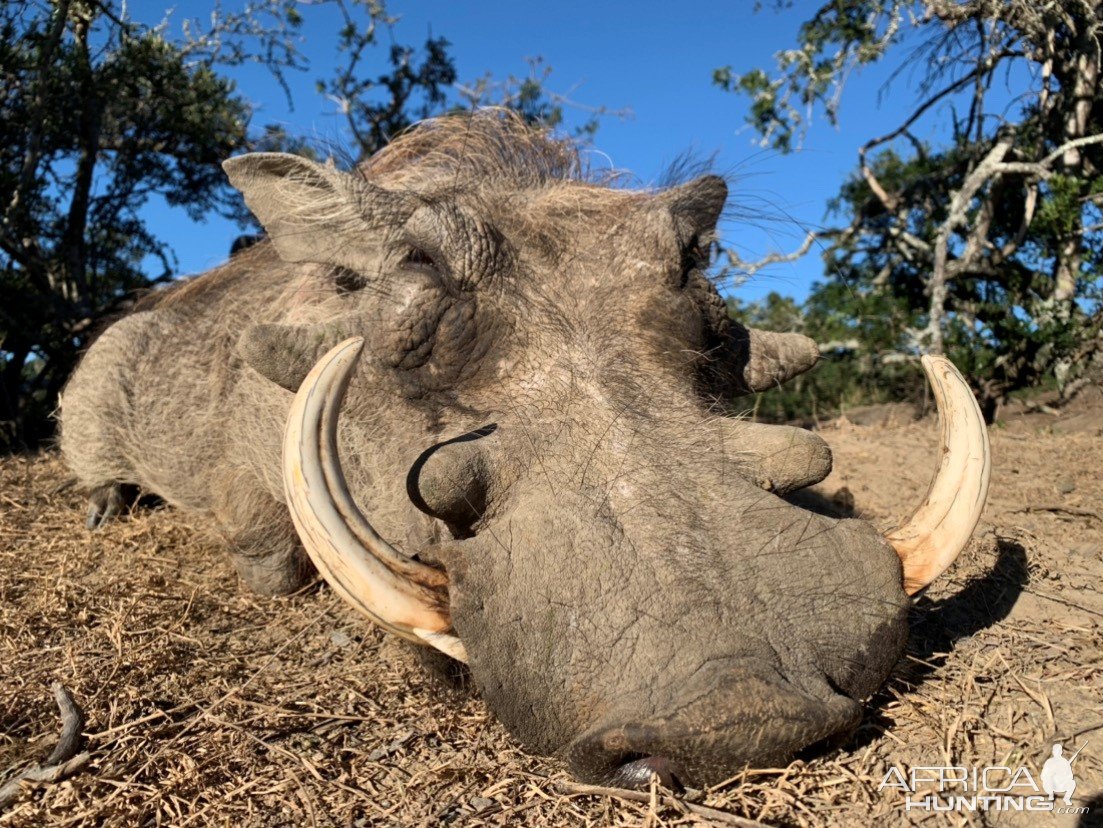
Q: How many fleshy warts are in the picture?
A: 4